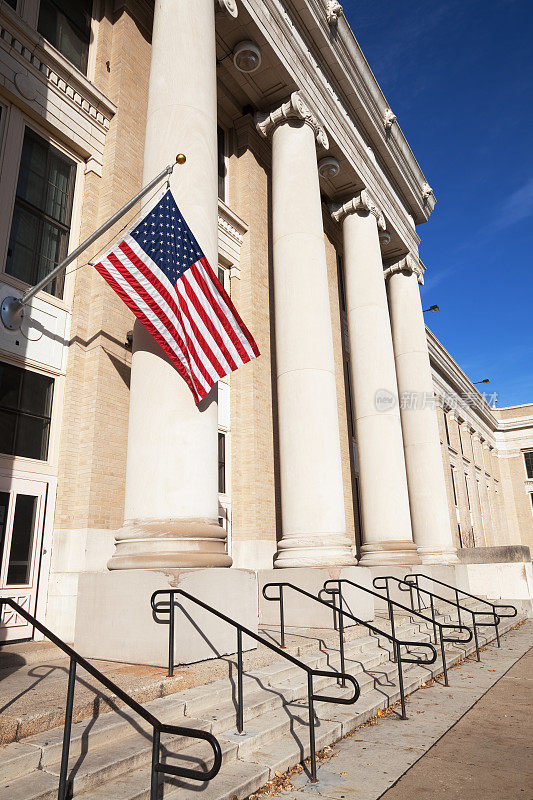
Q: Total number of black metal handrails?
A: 6